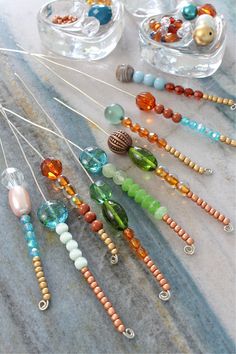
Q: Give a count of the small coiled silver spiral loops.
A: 8